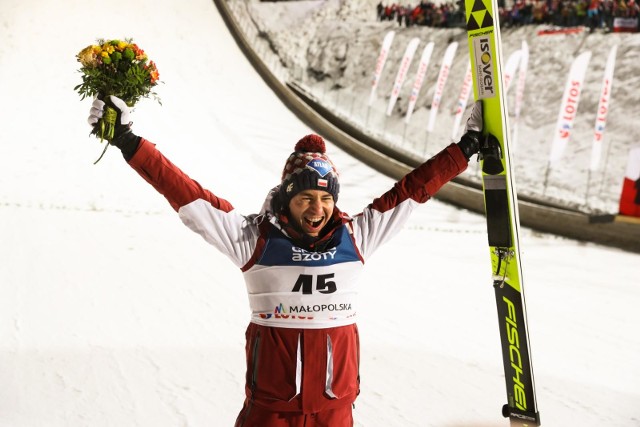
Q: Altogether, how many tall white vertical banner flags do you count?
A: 9